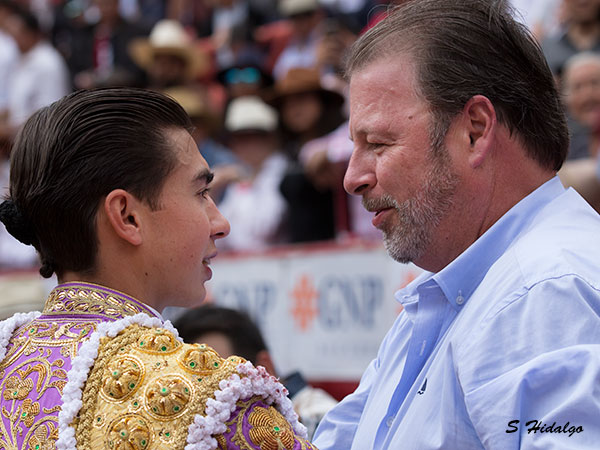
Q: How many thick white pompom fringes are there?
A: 3